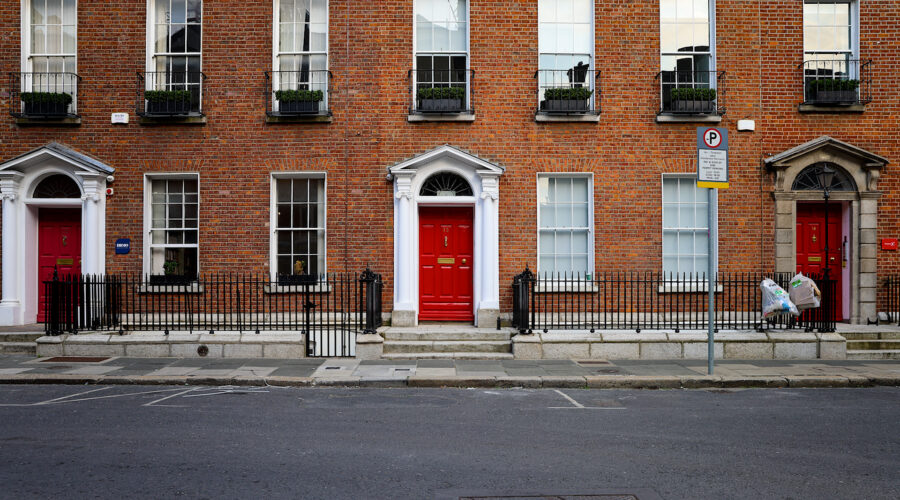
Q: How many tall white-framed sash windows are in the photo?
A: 11